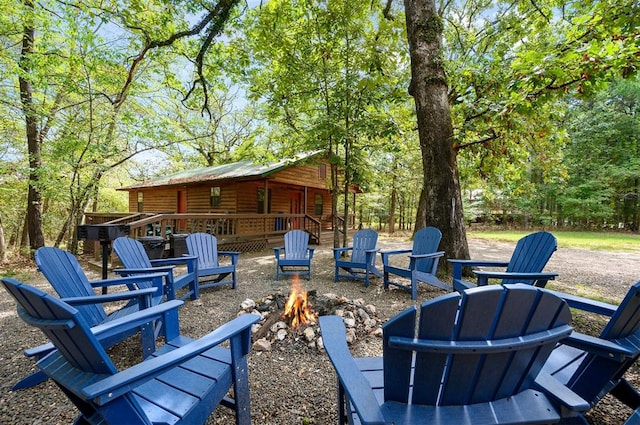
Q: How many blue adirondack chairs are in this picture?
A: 10